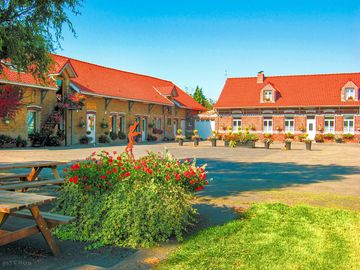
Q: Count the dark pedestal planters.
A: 6